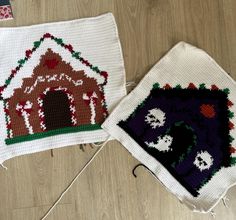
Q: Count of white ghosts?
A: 1